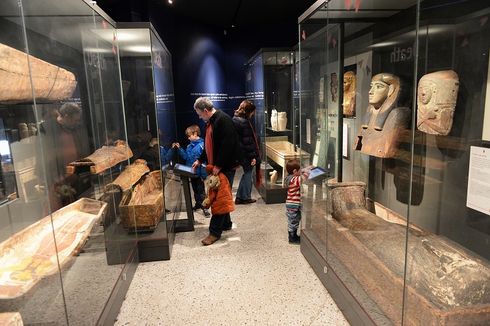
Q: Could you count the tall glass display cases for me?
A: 4